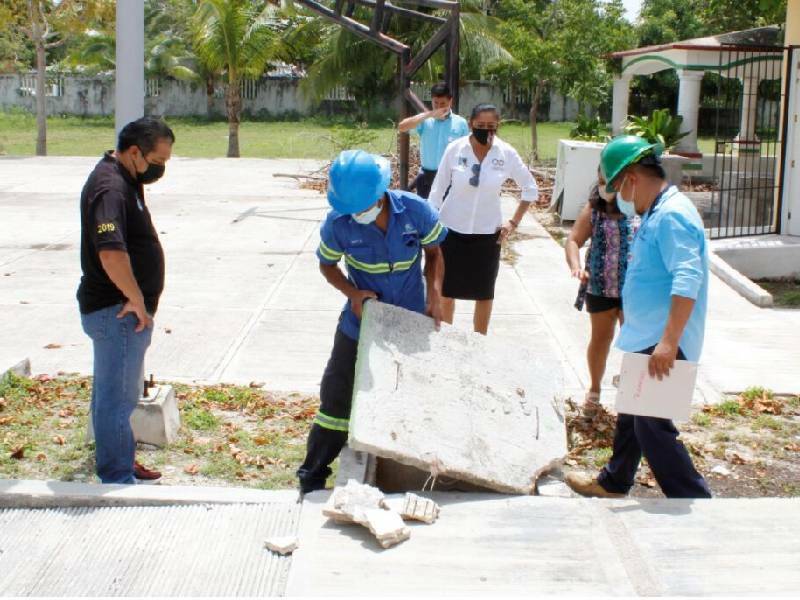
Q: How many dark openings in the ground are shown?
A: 1